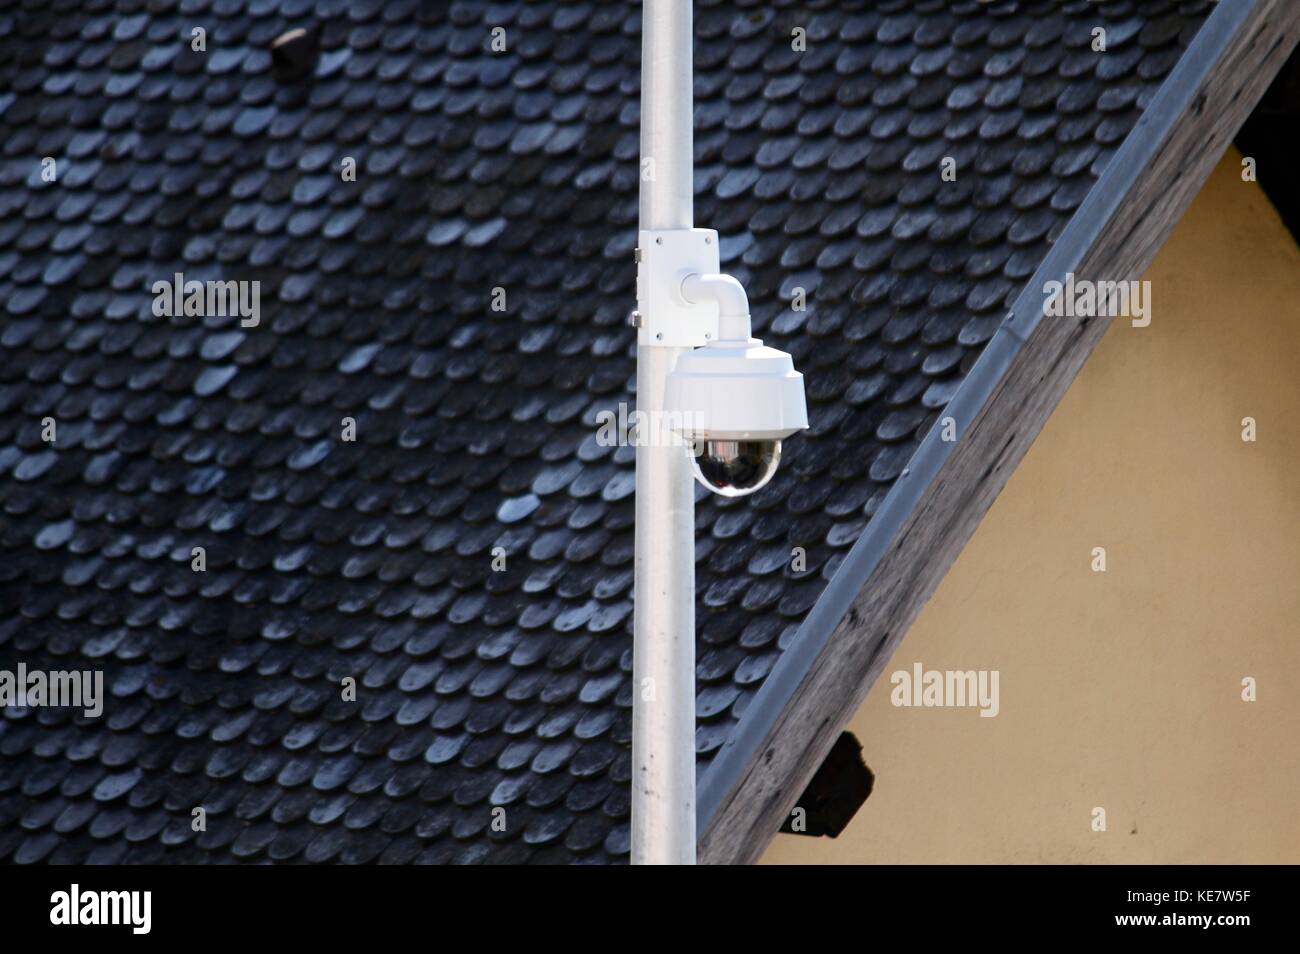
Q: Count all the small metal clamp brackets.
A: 2